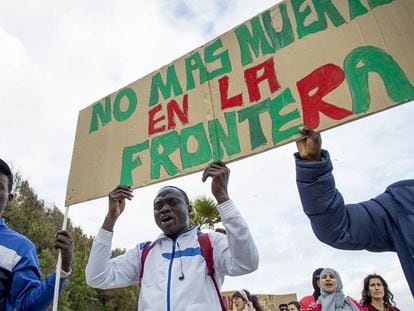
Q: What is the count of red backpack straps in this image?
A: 2